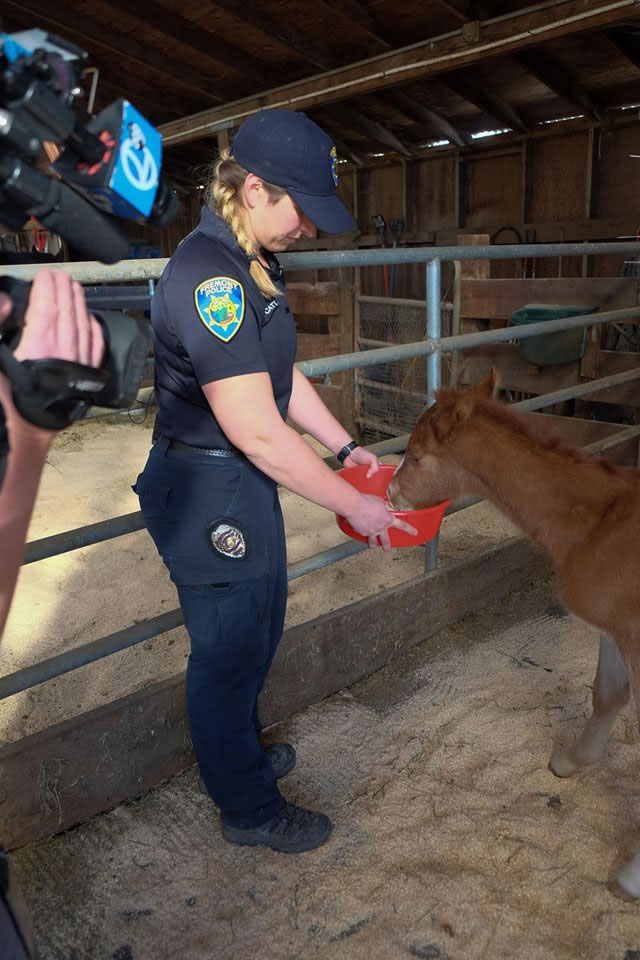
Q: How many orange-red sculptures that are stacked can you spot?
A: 0